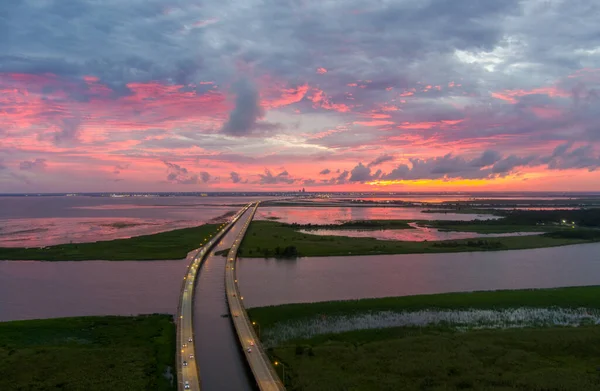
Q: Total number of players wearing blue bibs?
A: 0